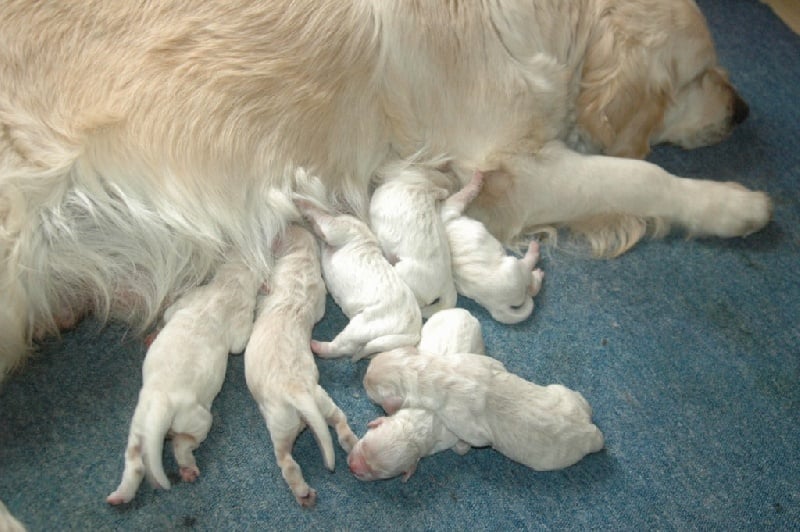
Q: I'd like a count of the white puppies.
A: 7